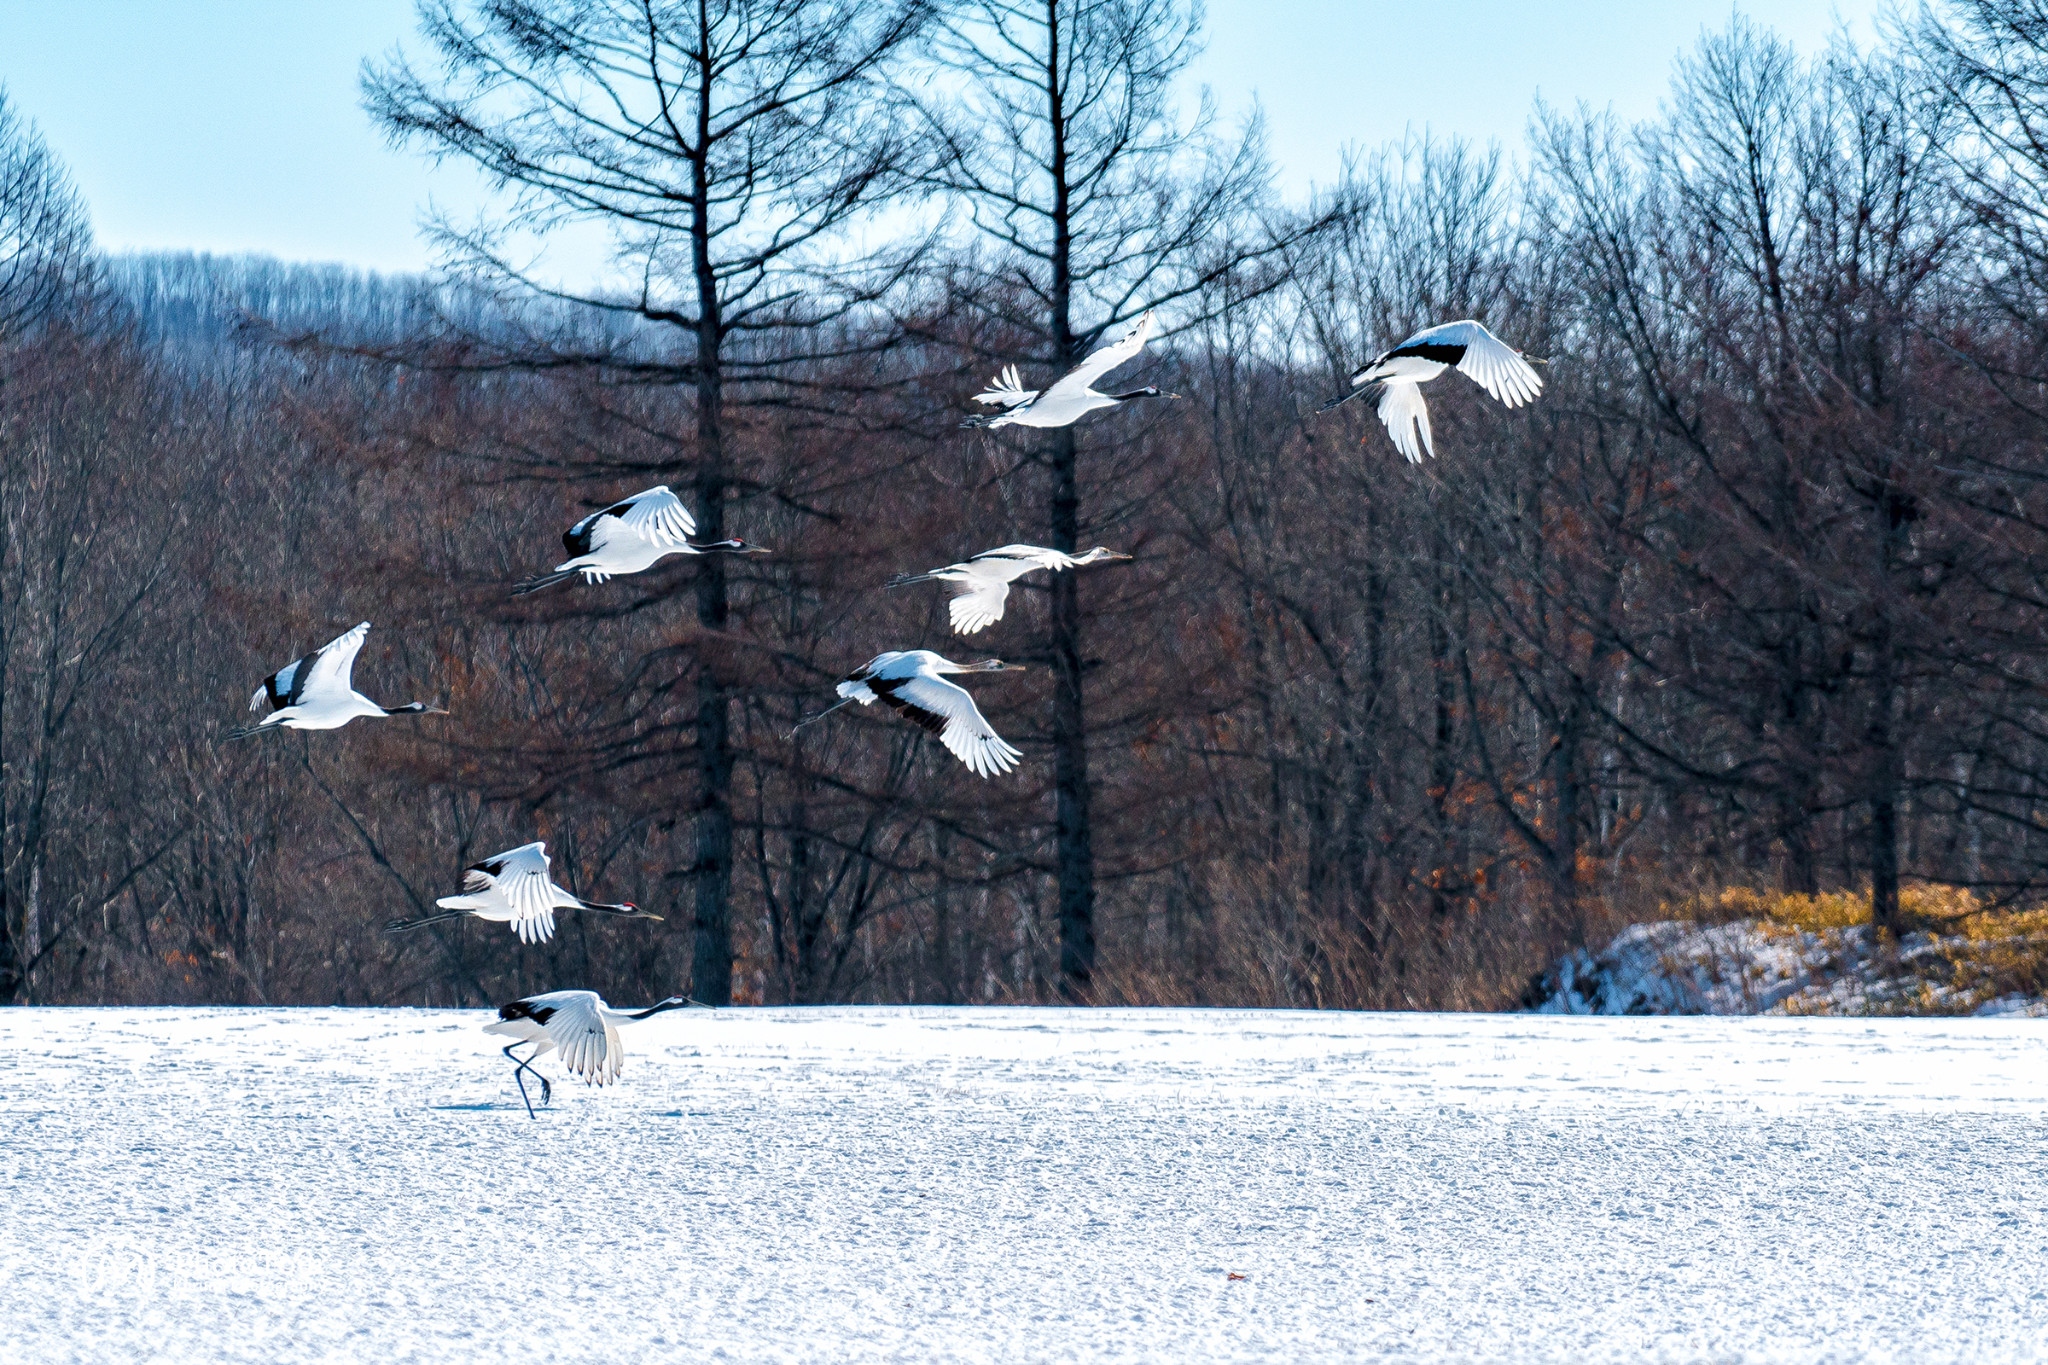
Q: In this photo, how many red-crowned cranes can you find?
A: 8